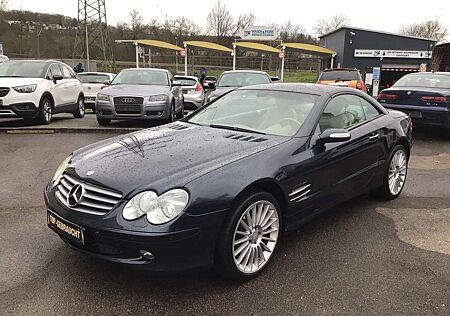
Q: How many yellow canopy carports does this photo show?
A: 4